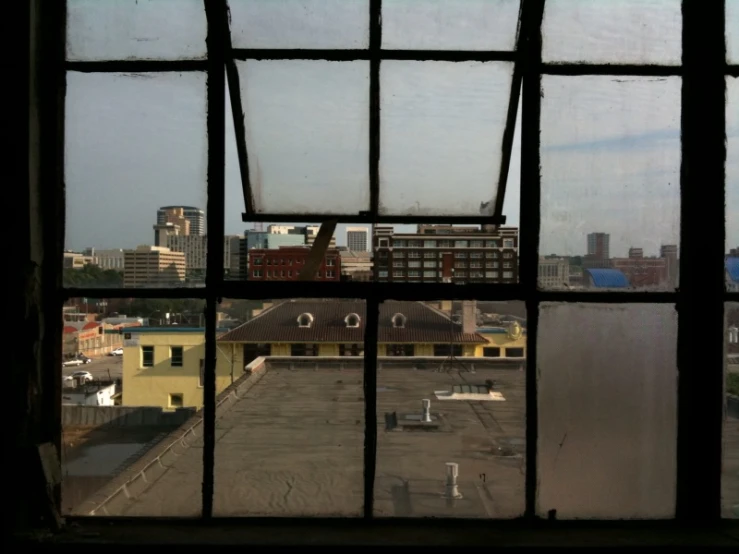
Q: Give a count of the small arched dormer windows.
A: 3